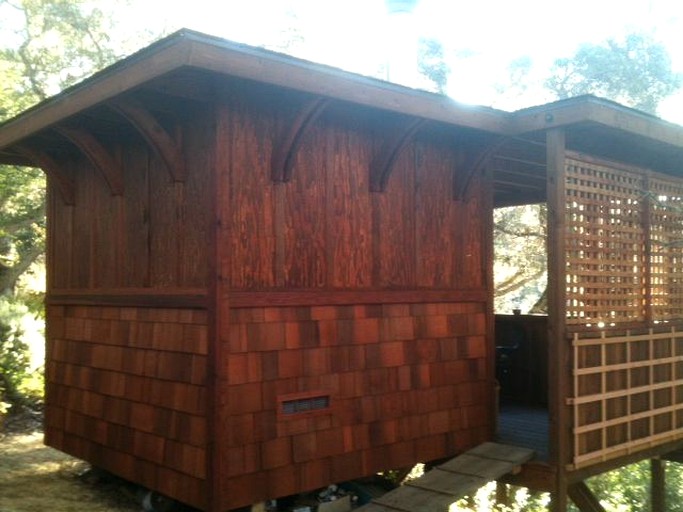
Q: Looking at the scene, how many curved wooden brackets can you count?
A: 6